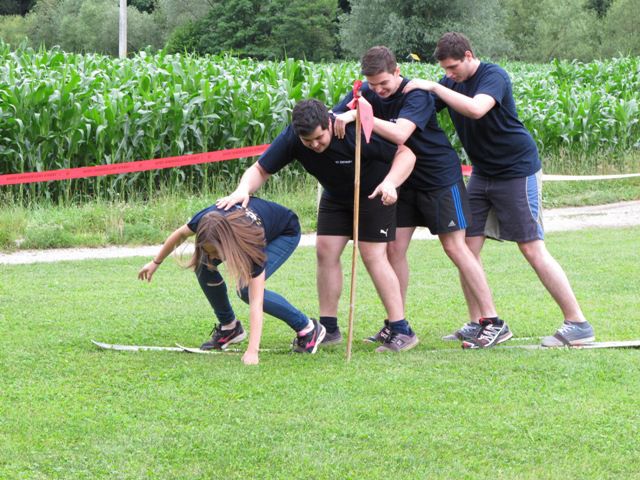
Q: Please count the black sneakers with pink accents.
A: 2